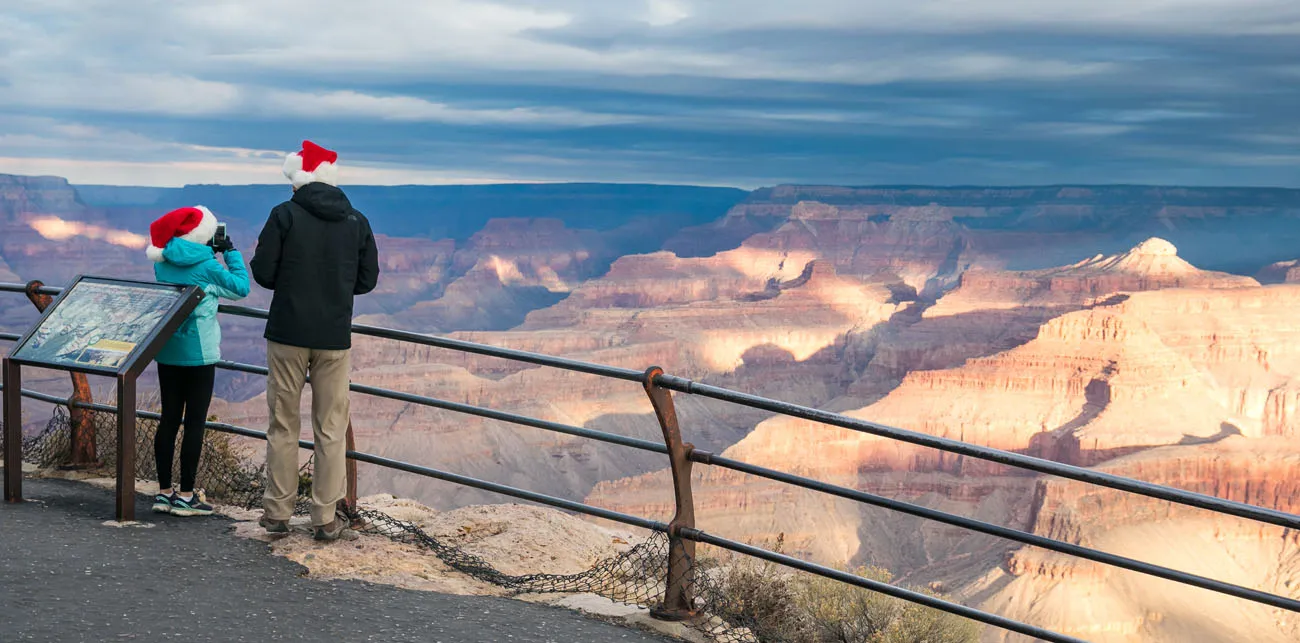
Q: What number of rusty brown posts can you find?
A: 3